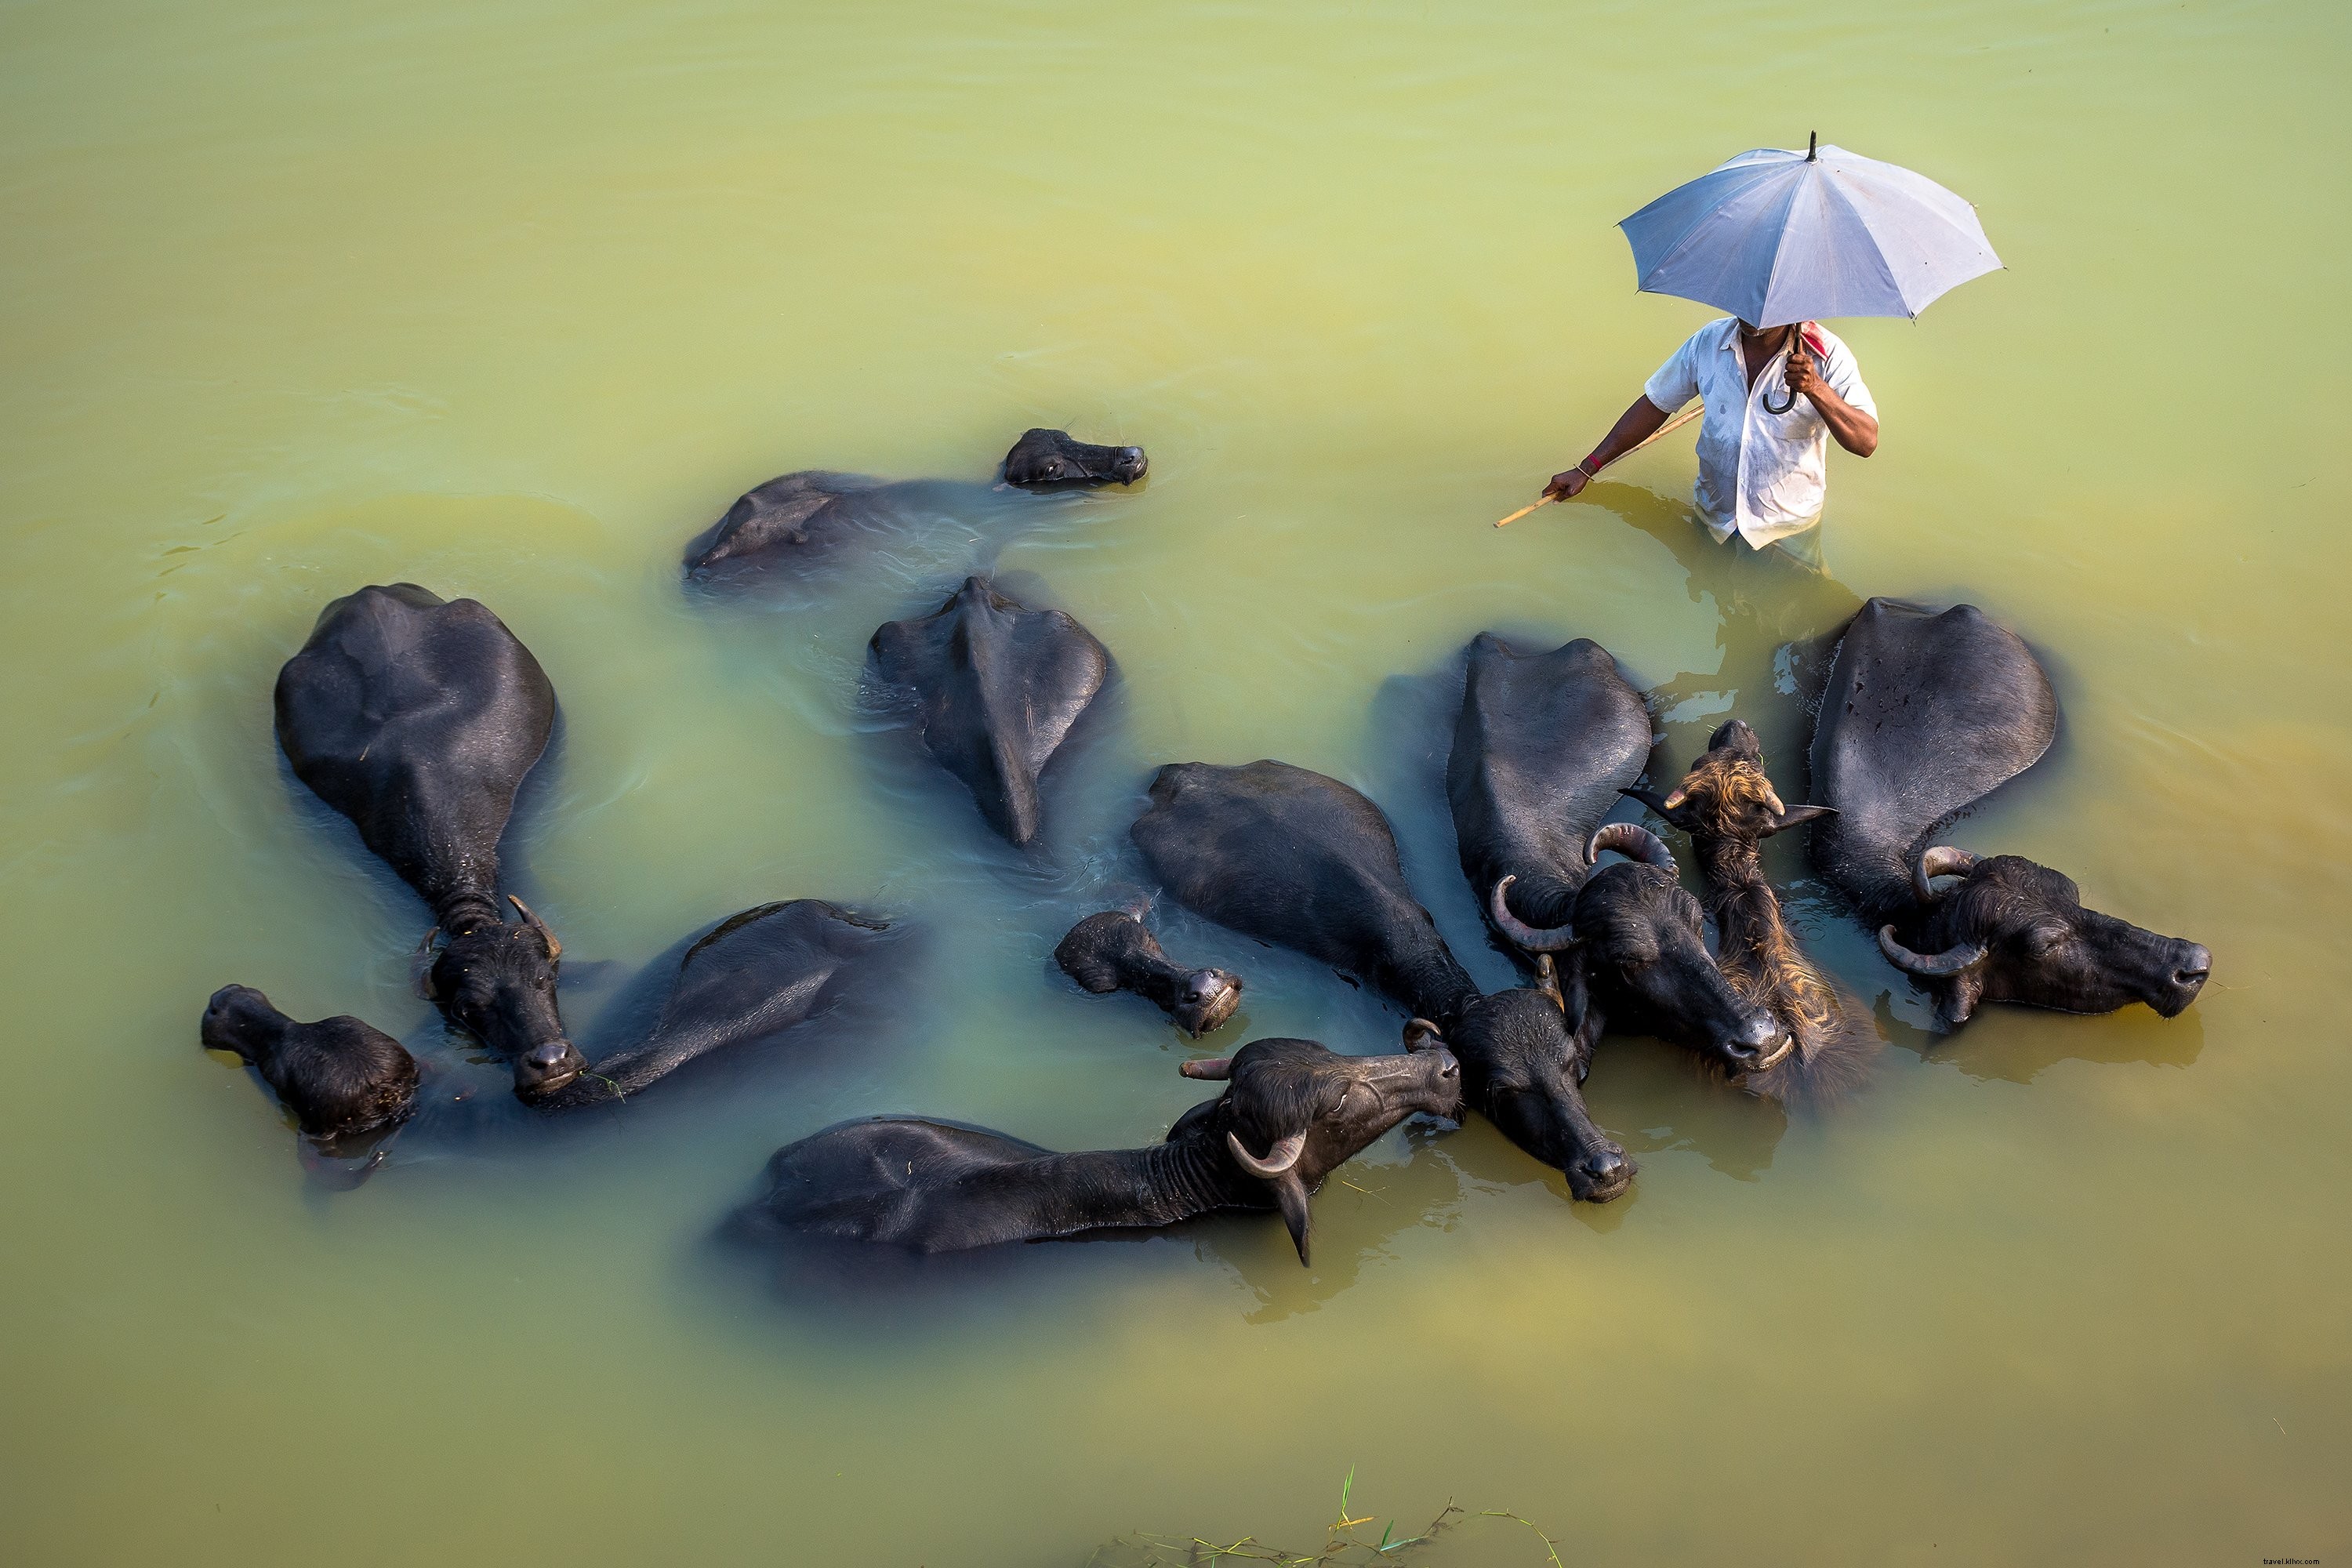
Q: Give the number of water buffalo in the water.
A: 9